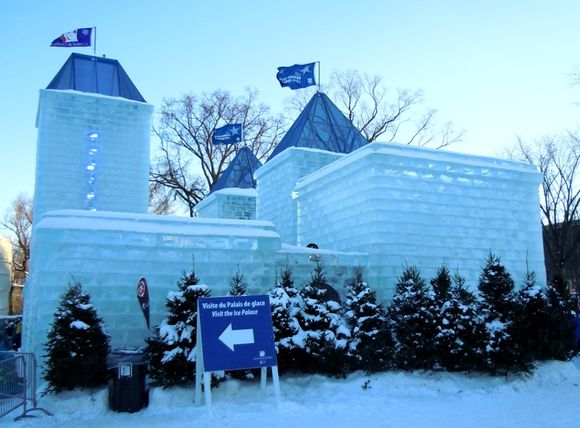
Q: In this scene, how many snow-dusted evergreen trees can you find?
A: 12